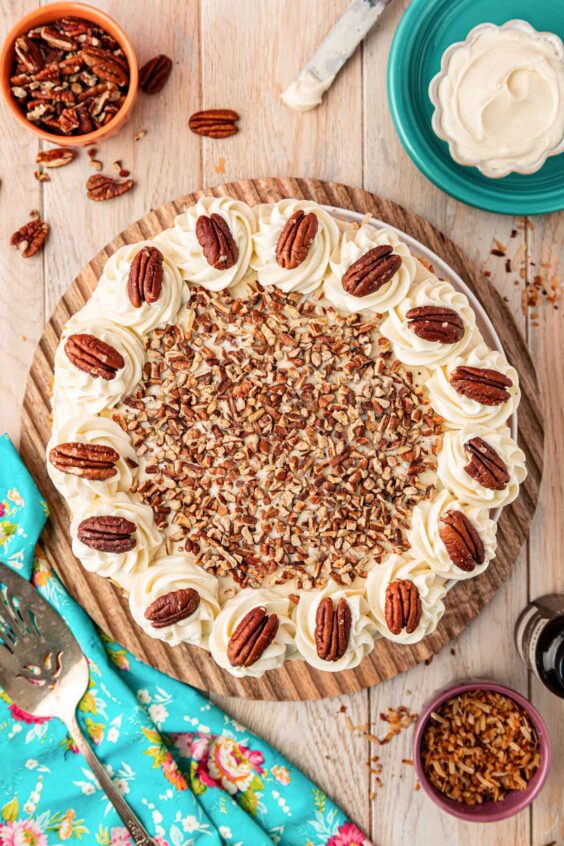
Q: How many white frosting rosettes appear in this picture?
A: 15